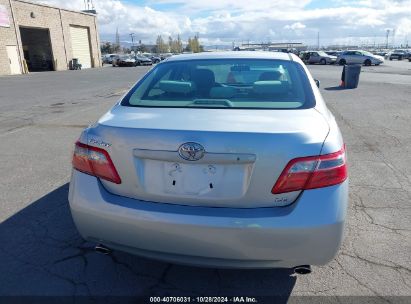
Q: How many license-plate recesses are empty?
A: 1